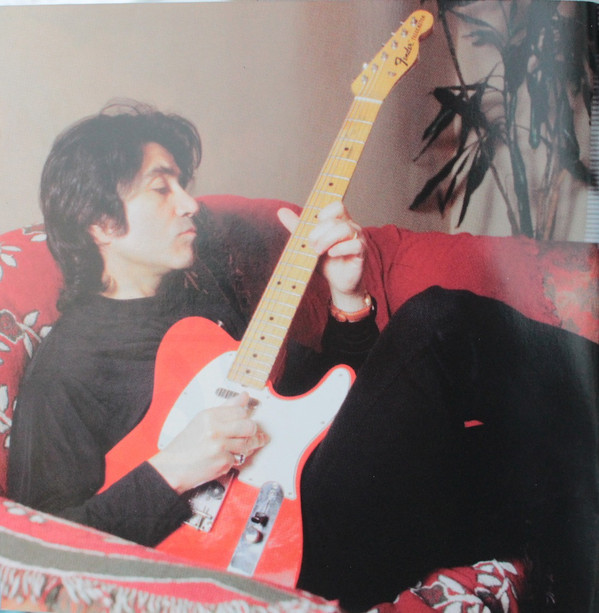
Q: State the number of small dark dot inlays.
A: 10